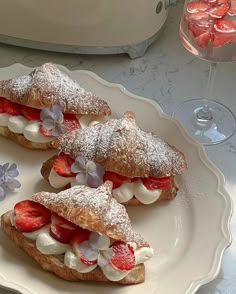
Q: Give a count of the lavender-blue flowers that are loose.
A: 2